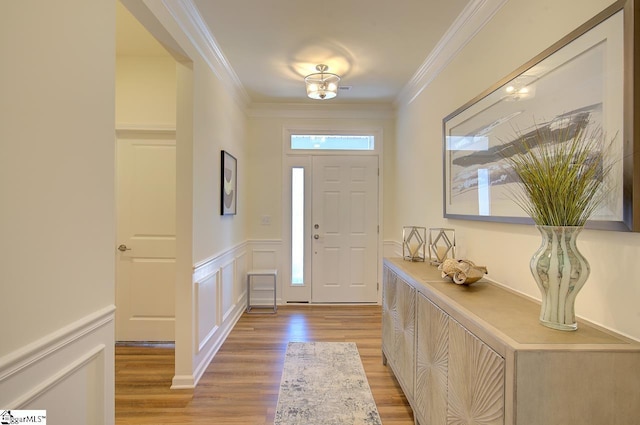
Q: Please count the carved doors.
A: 4